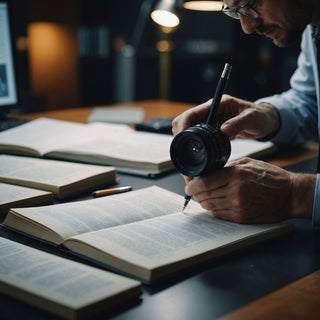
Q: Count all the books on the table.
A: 5